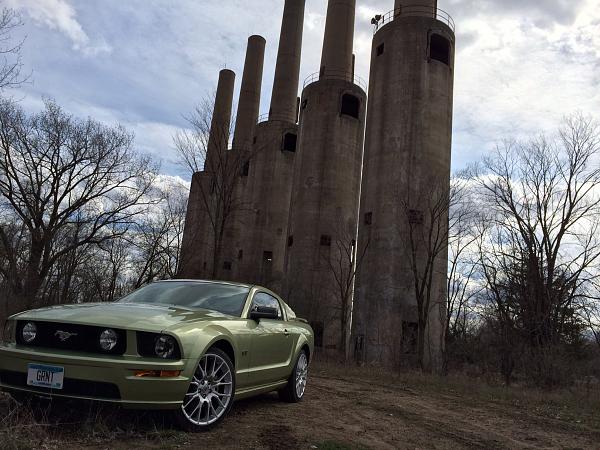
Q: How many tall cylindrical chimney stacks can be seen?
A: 5